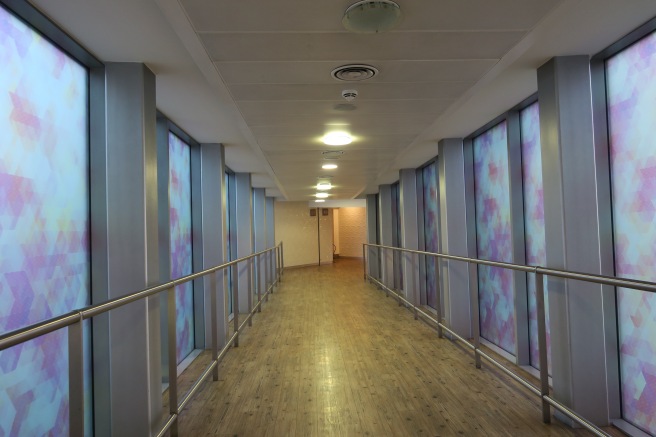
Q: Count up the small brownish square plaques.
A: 2